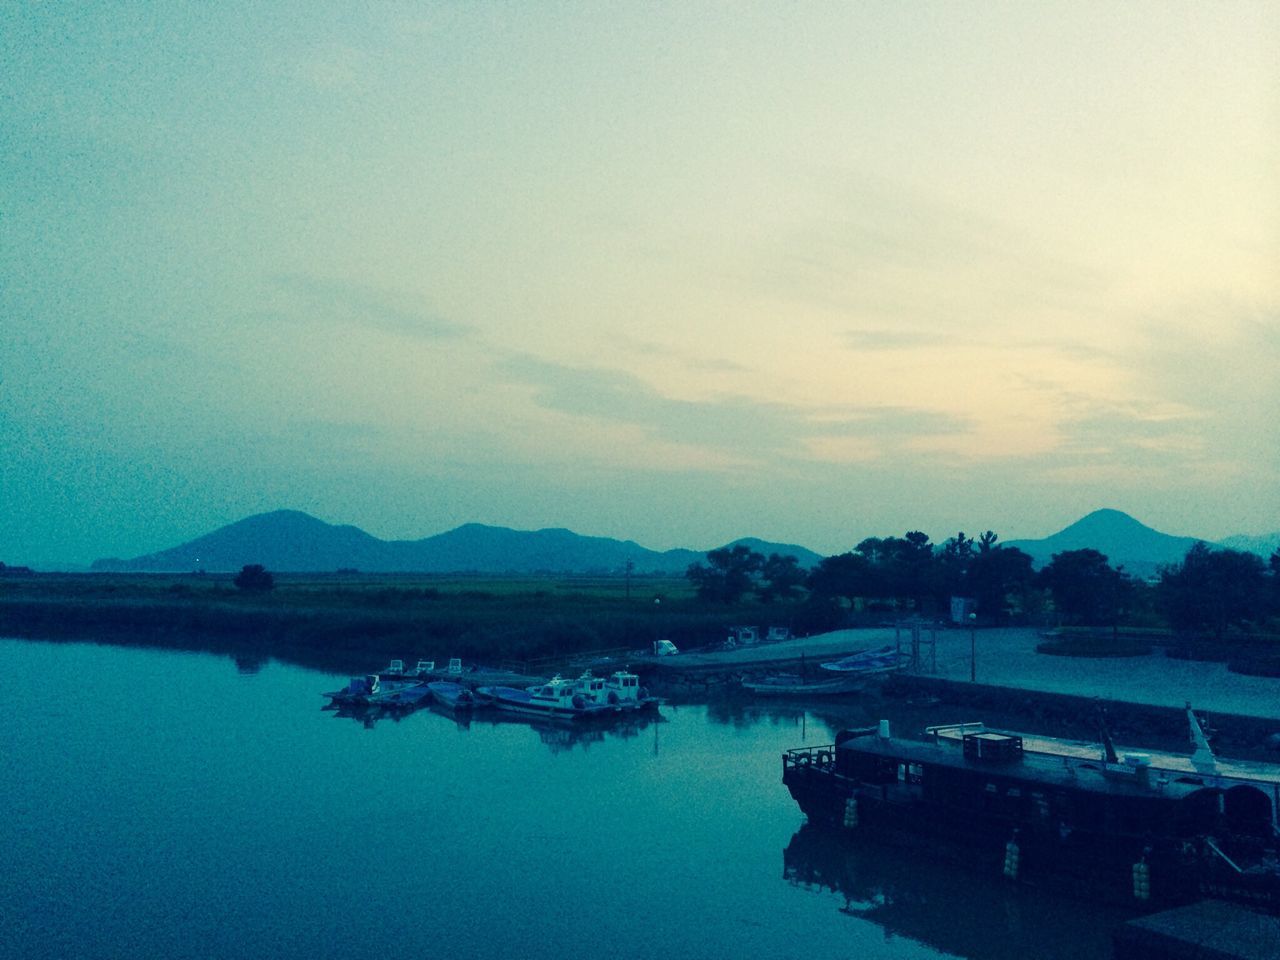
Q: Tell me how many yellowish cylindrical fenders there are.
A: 3